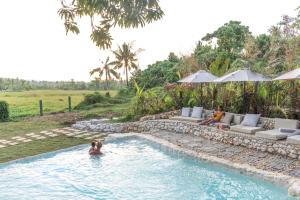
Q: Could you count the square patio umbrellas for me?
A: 3